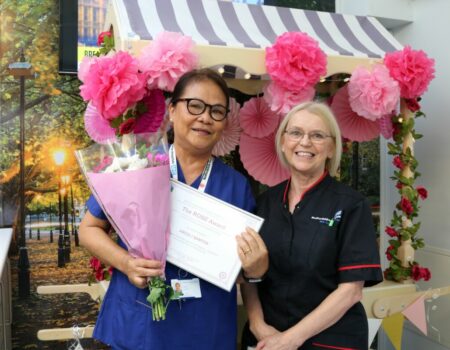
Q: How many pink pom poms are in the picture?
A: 6